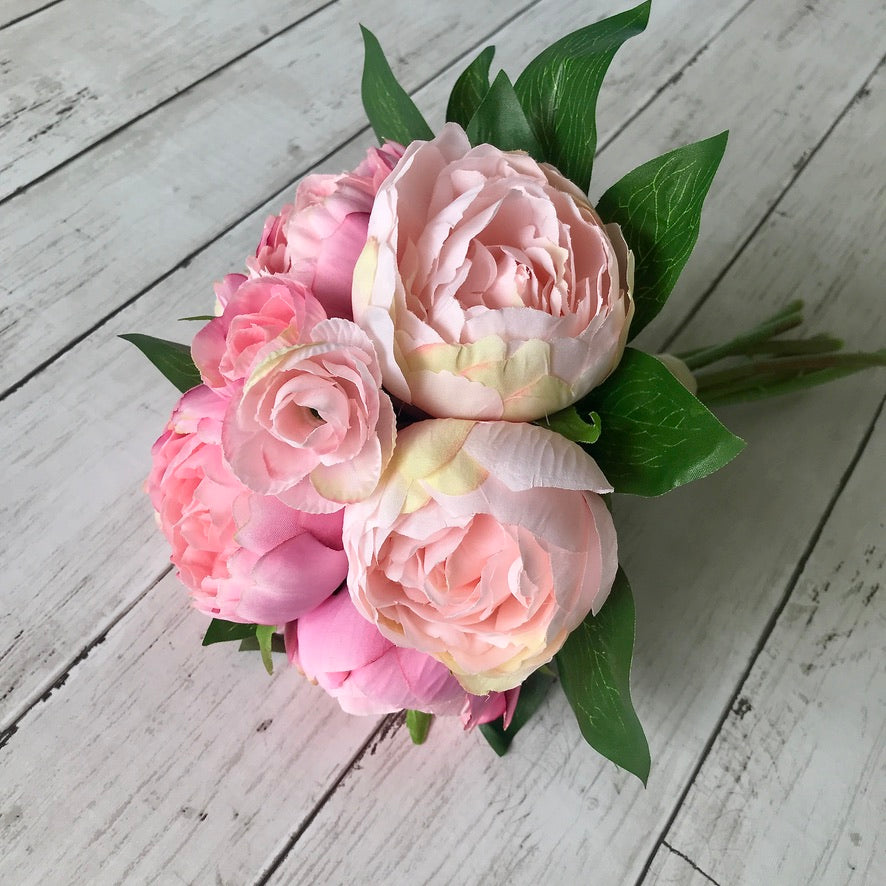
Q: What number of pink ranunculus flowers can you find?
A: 2